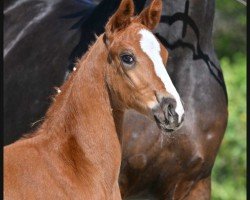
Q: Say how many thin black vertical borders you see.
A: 2